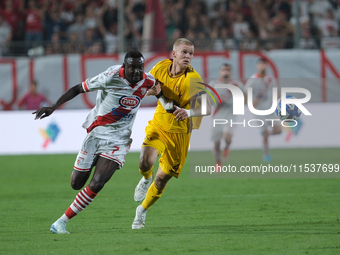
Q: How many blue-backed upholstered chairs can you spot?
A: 0